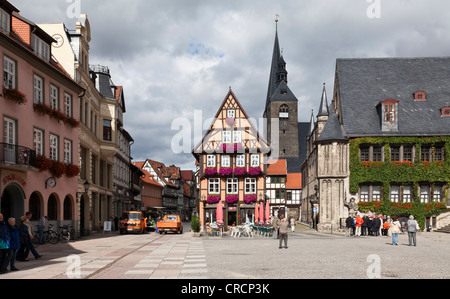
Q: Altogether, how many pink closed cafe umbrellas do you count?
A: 4